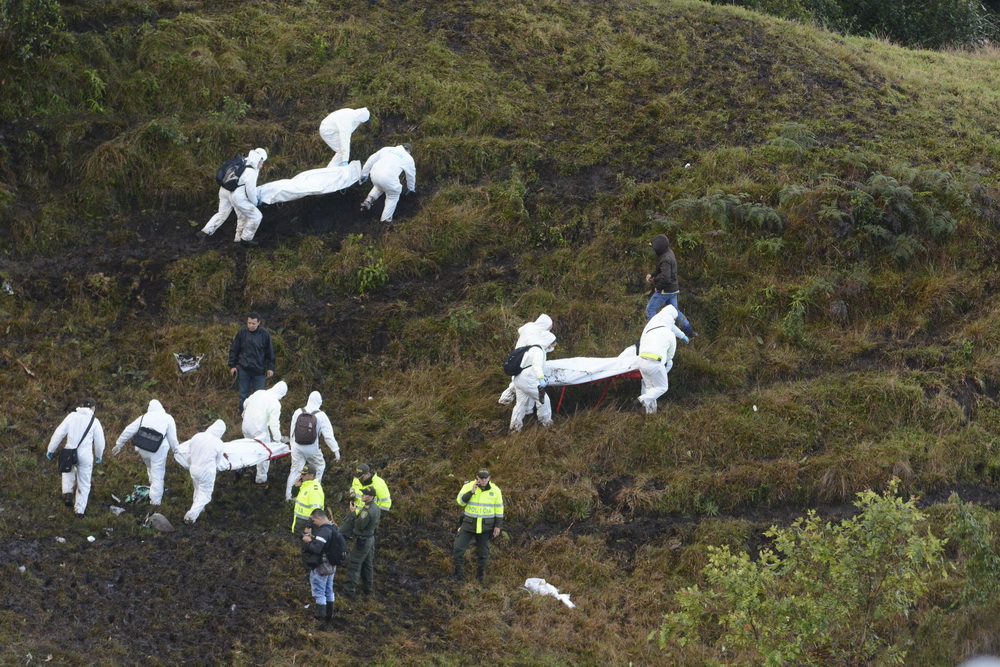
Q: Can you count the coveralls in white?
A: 12